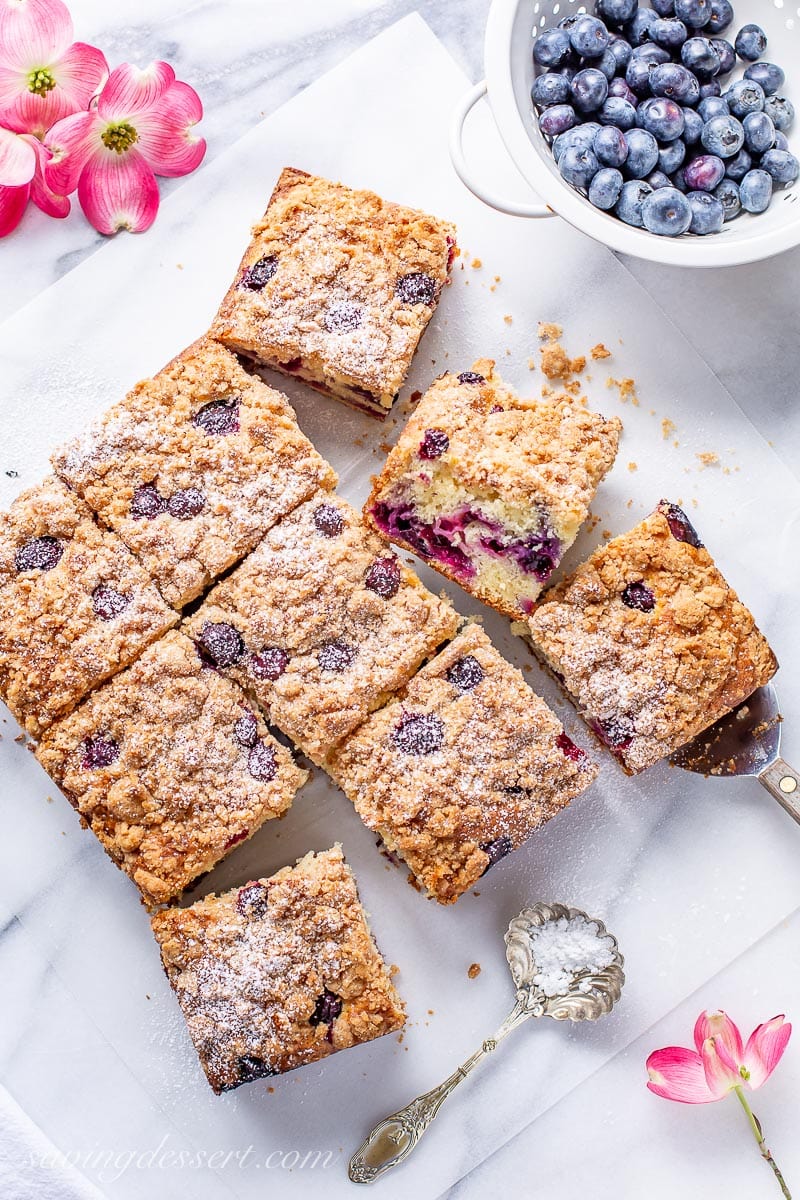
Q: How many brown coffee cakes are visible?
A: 9